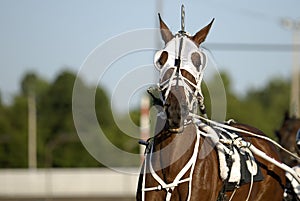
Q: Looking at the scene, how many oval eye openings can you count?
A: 2